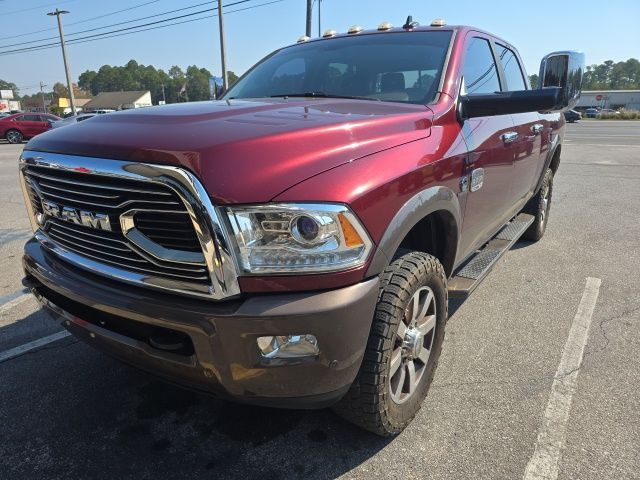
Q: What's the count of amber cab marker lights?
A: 5